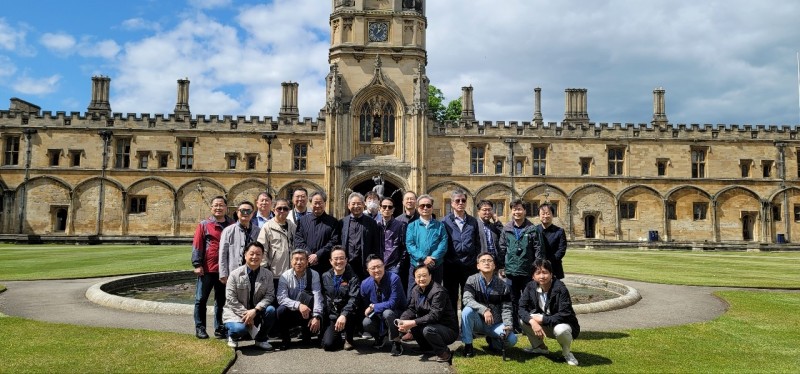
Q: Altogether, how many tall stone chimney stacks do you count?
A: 7